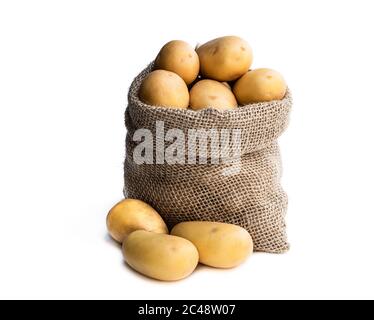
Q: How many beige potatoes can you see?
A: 8